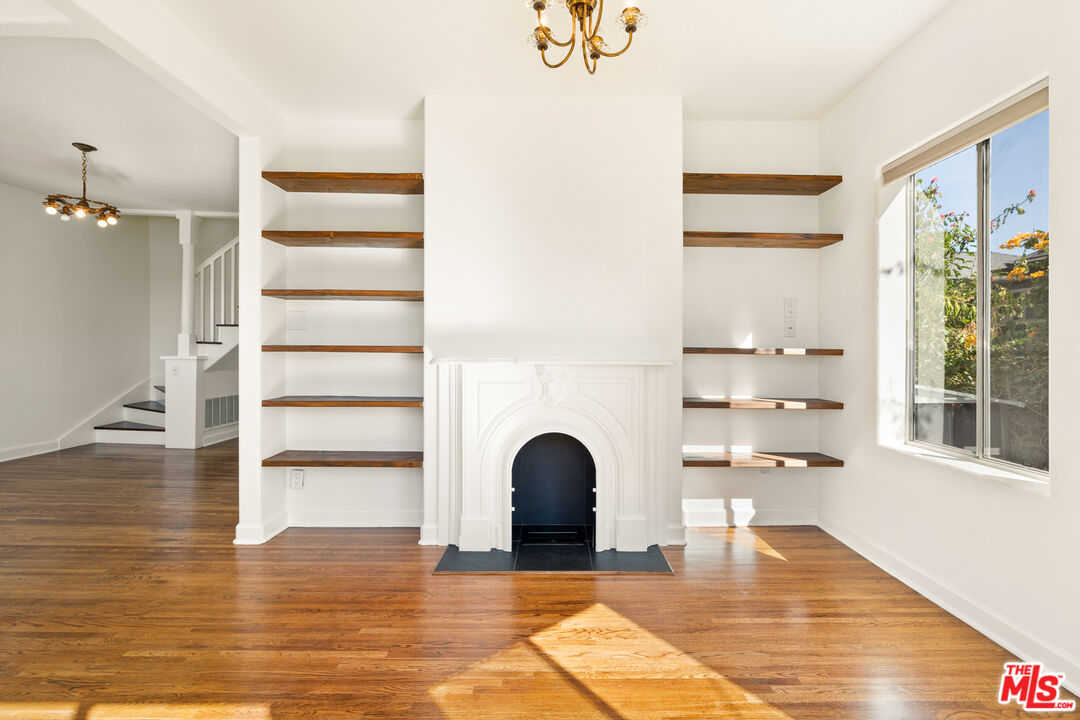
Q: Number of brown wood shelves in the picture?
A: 11